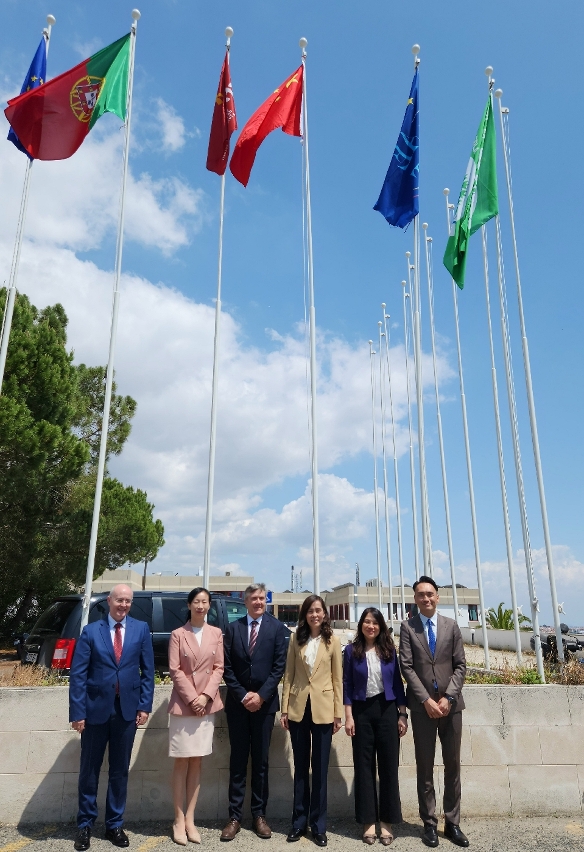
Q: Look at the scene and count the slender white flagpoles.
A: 15